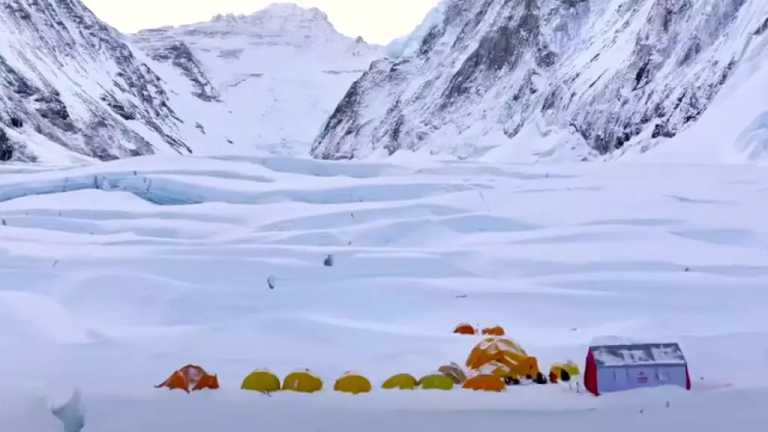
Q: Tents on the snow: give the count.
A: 13